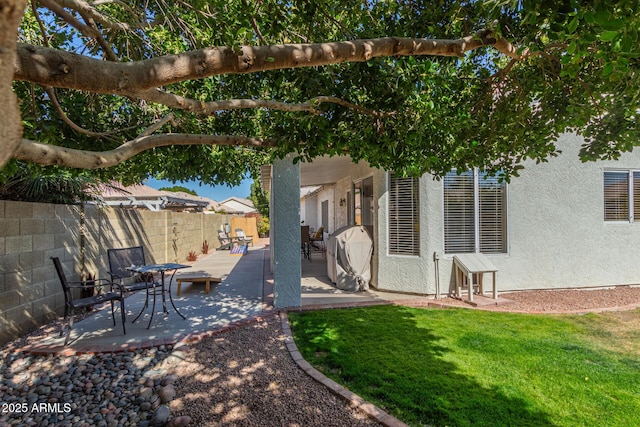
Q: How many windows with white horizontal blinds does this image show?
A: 3